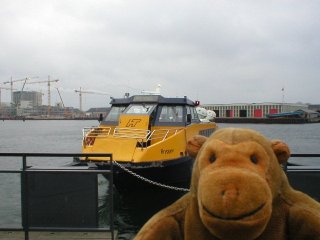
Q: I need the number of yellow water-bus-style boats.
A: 1